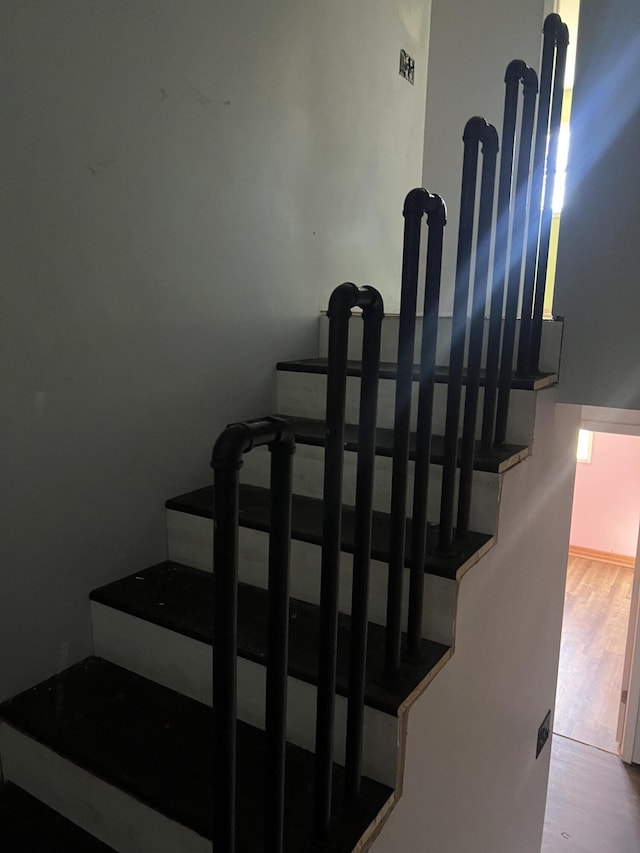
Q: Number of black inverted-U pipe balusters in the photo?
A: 6